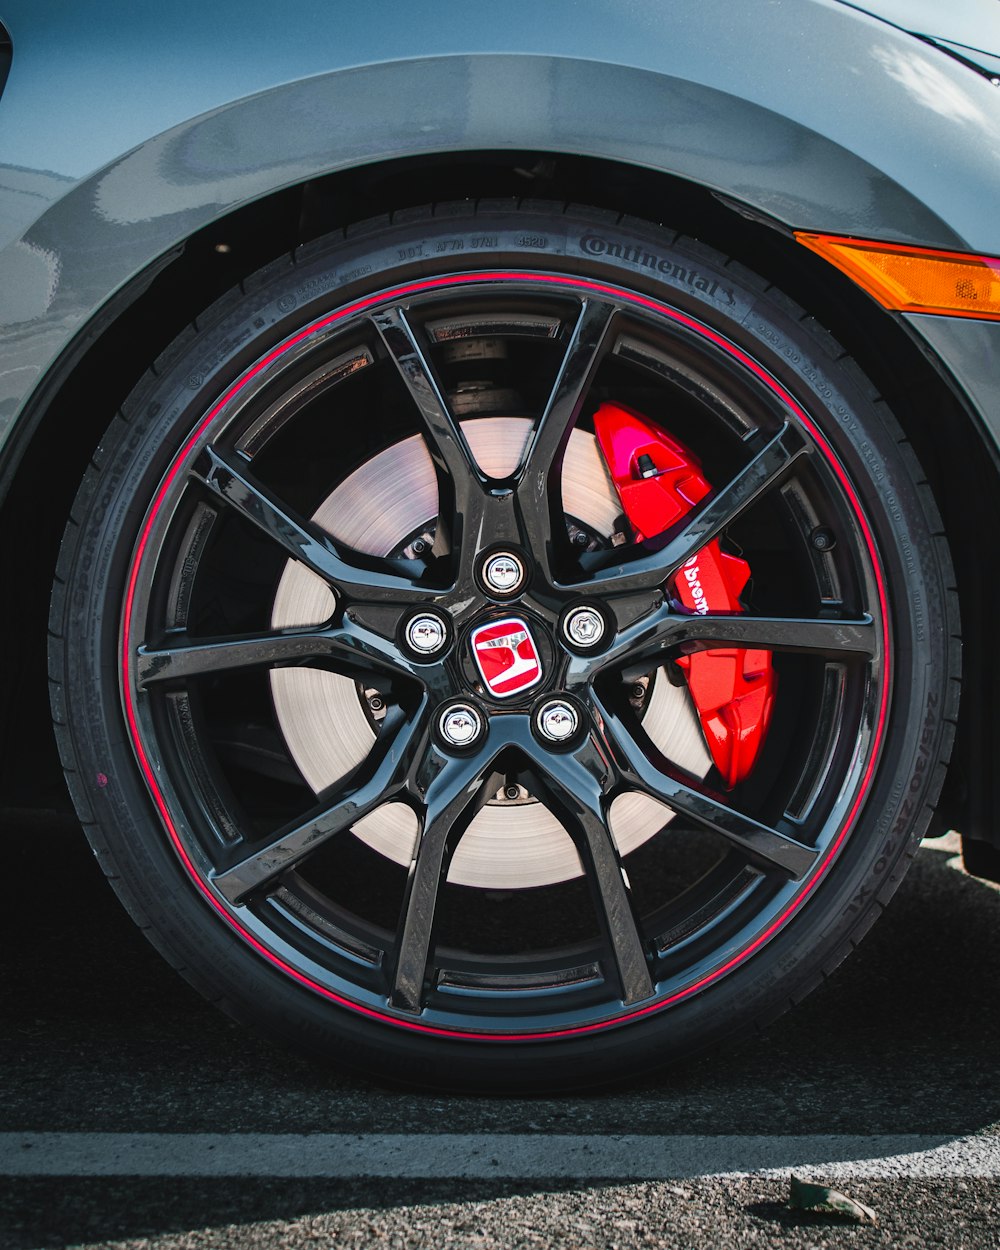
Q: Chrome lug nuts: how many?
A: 5